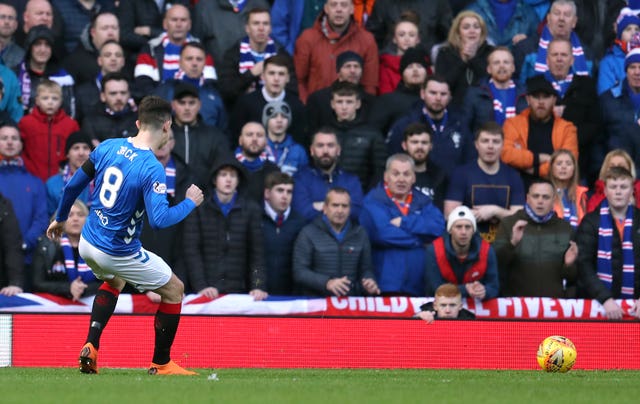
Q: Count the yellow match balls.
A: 1